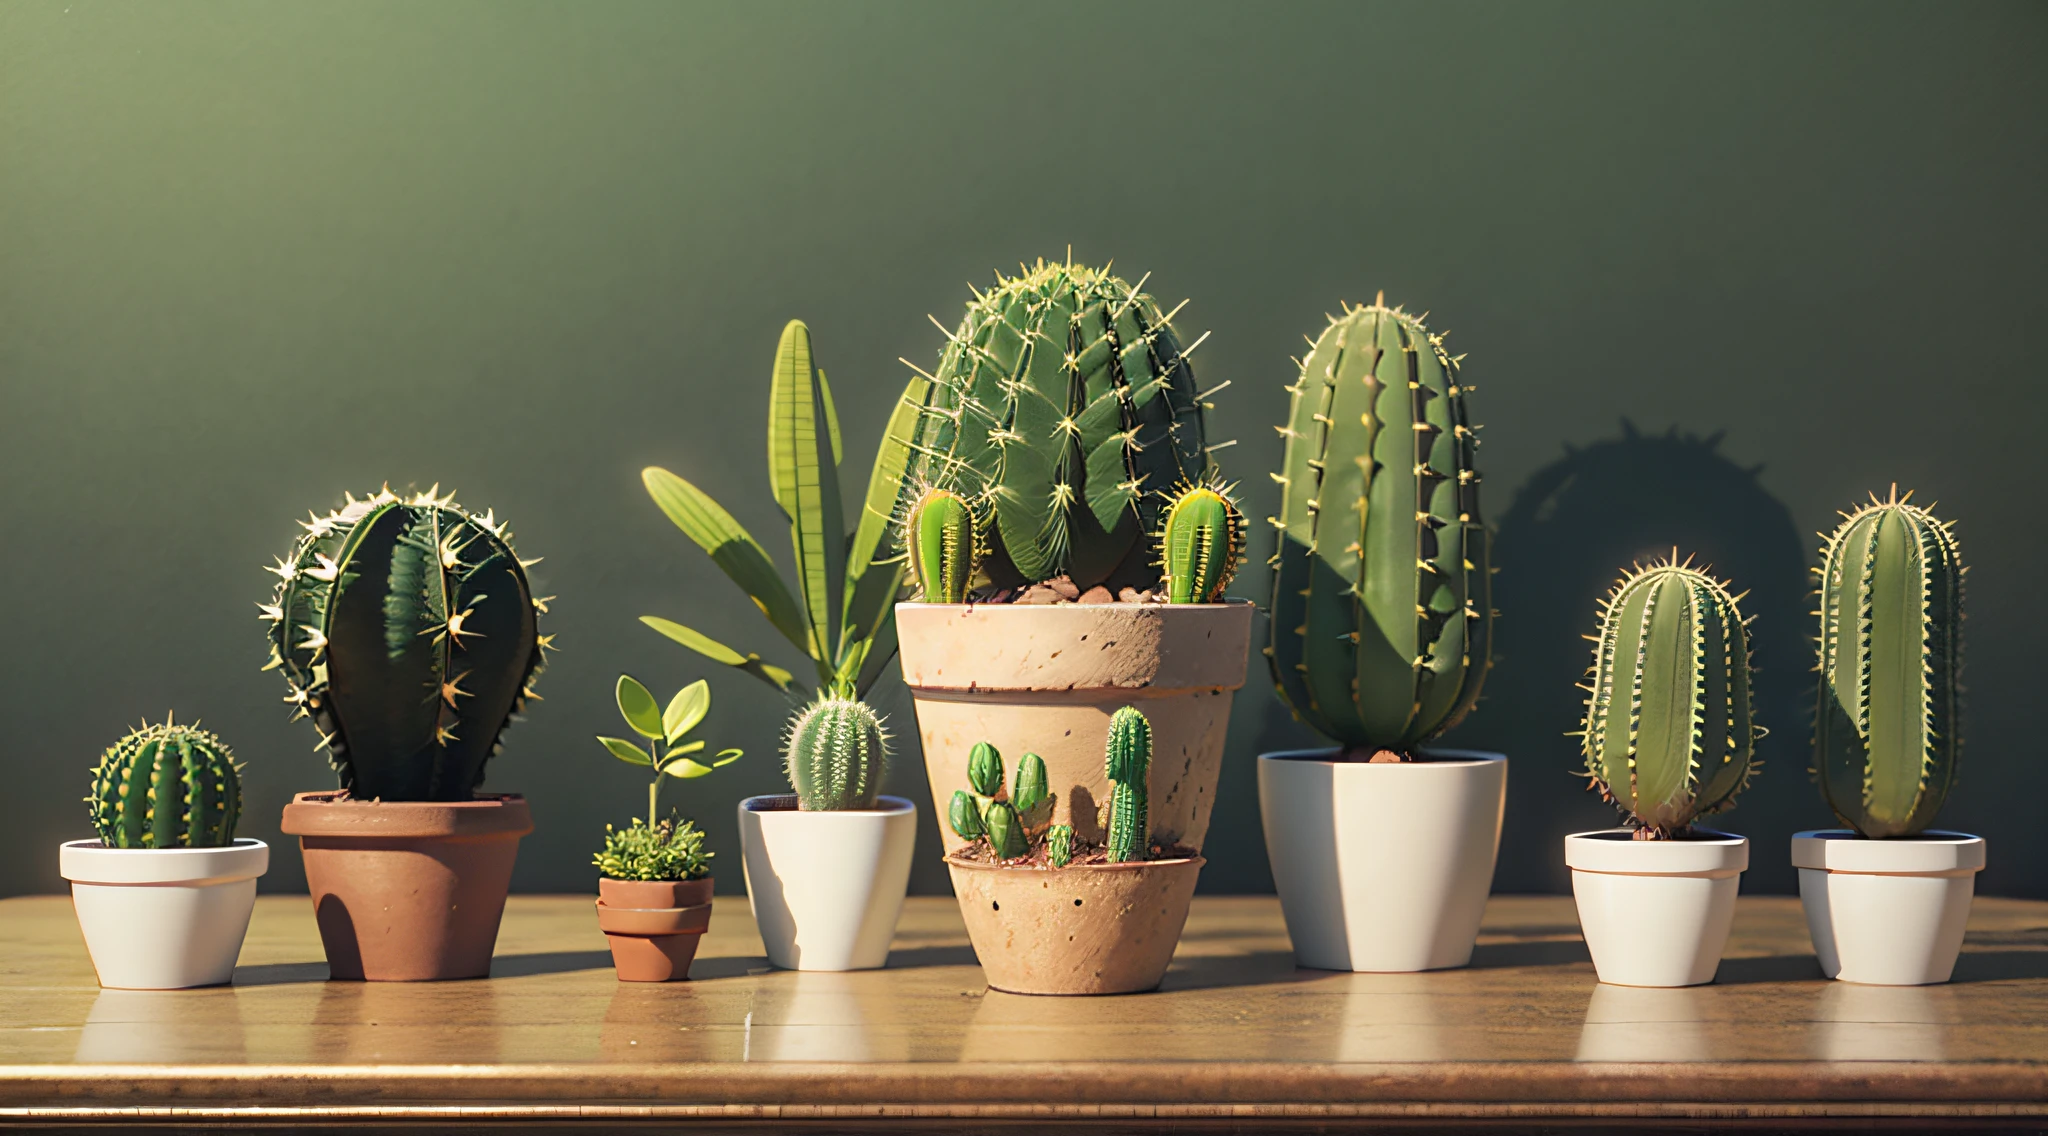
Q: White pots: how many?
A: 5